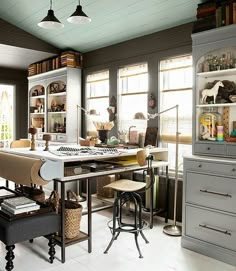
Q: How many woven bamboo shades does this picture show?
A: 3